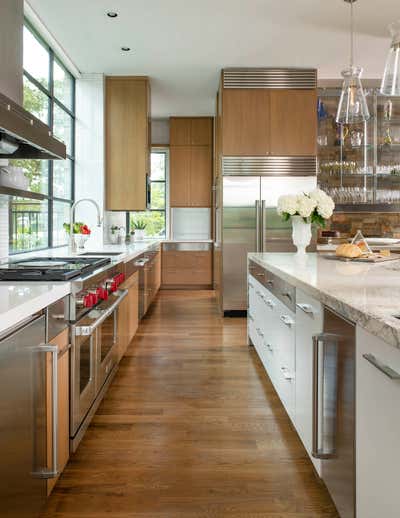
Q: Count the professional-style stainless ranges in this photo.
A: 1